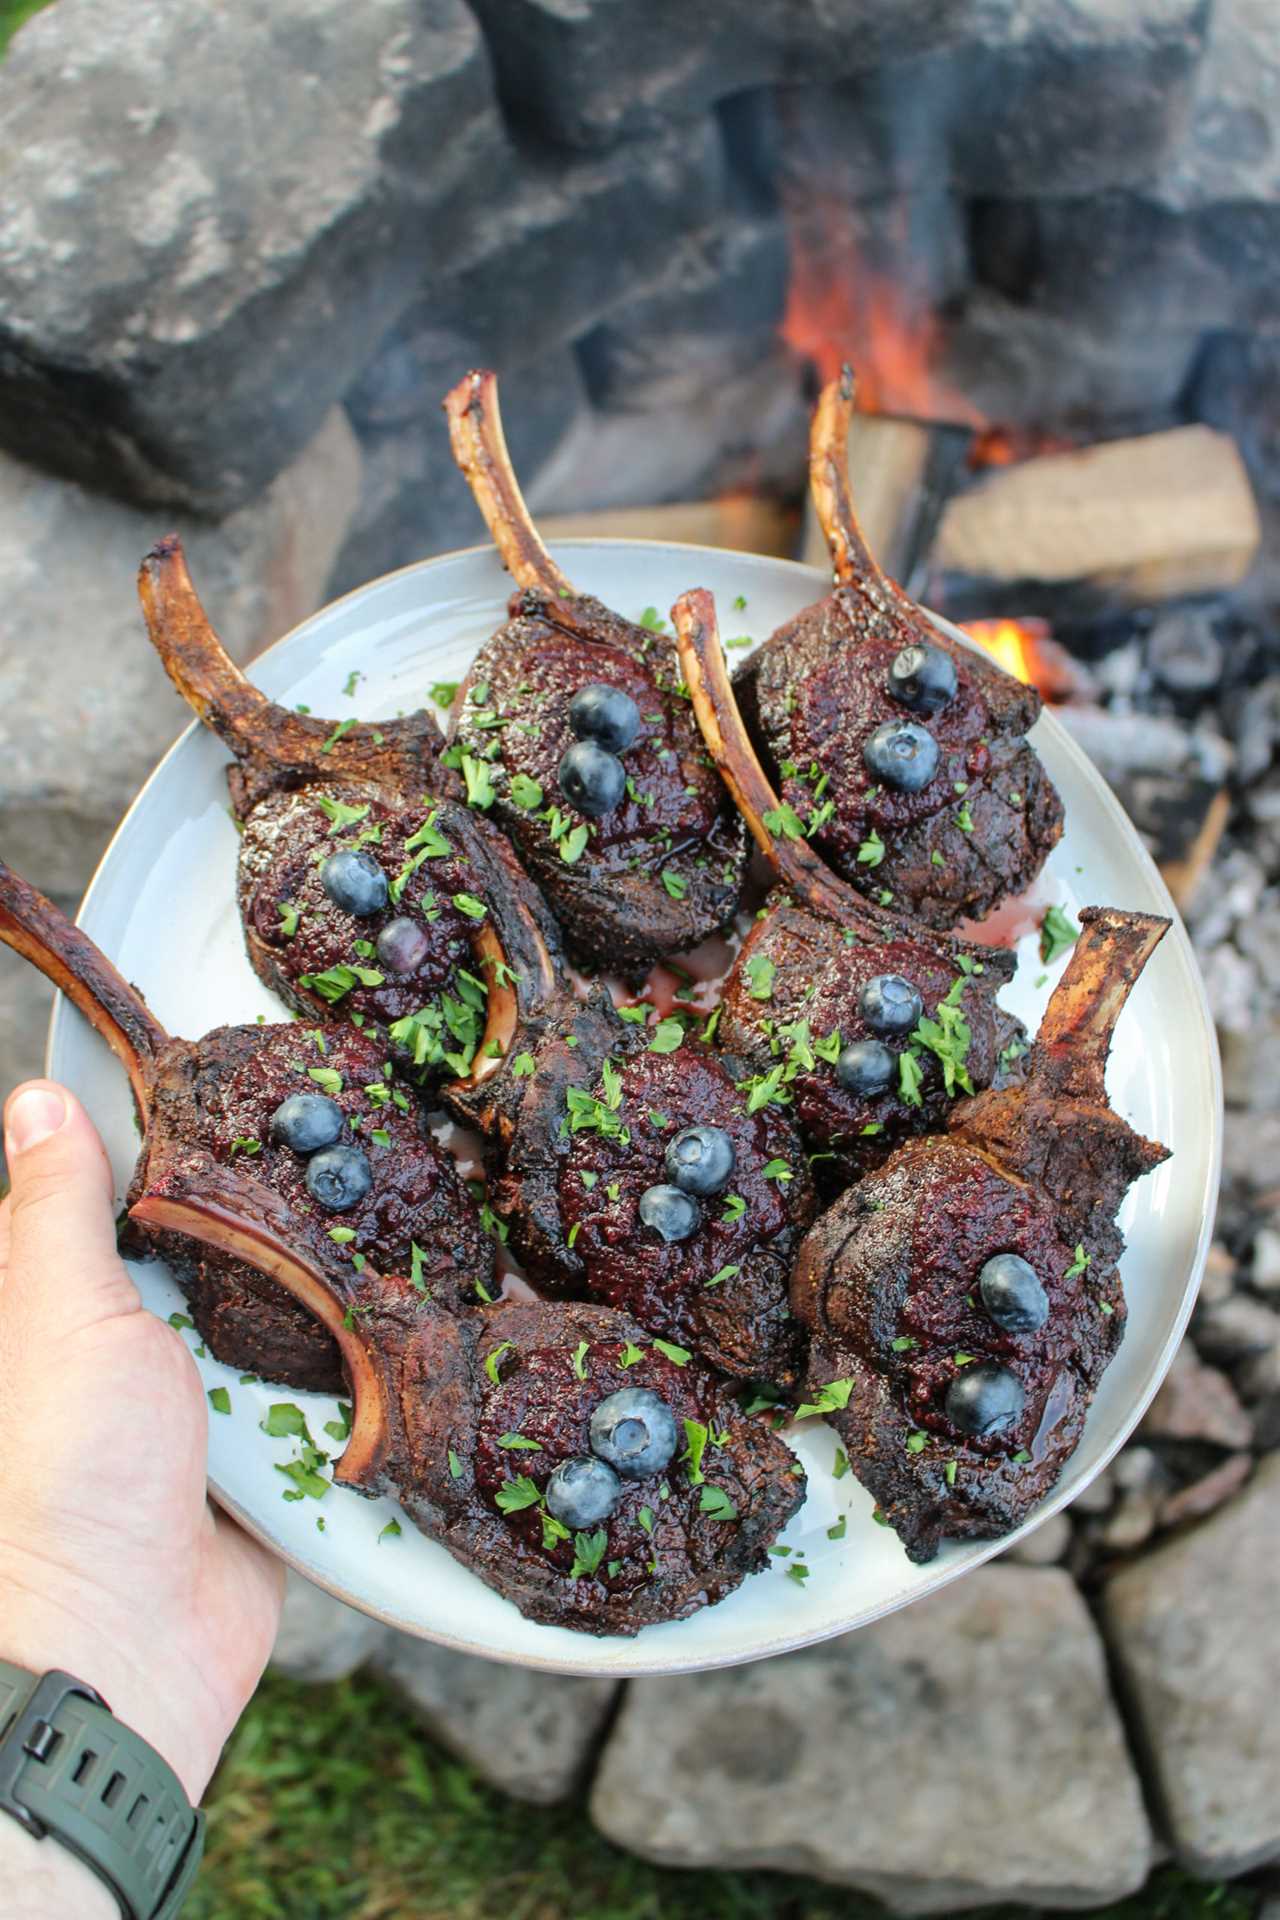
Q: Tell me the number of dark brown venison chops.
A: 8